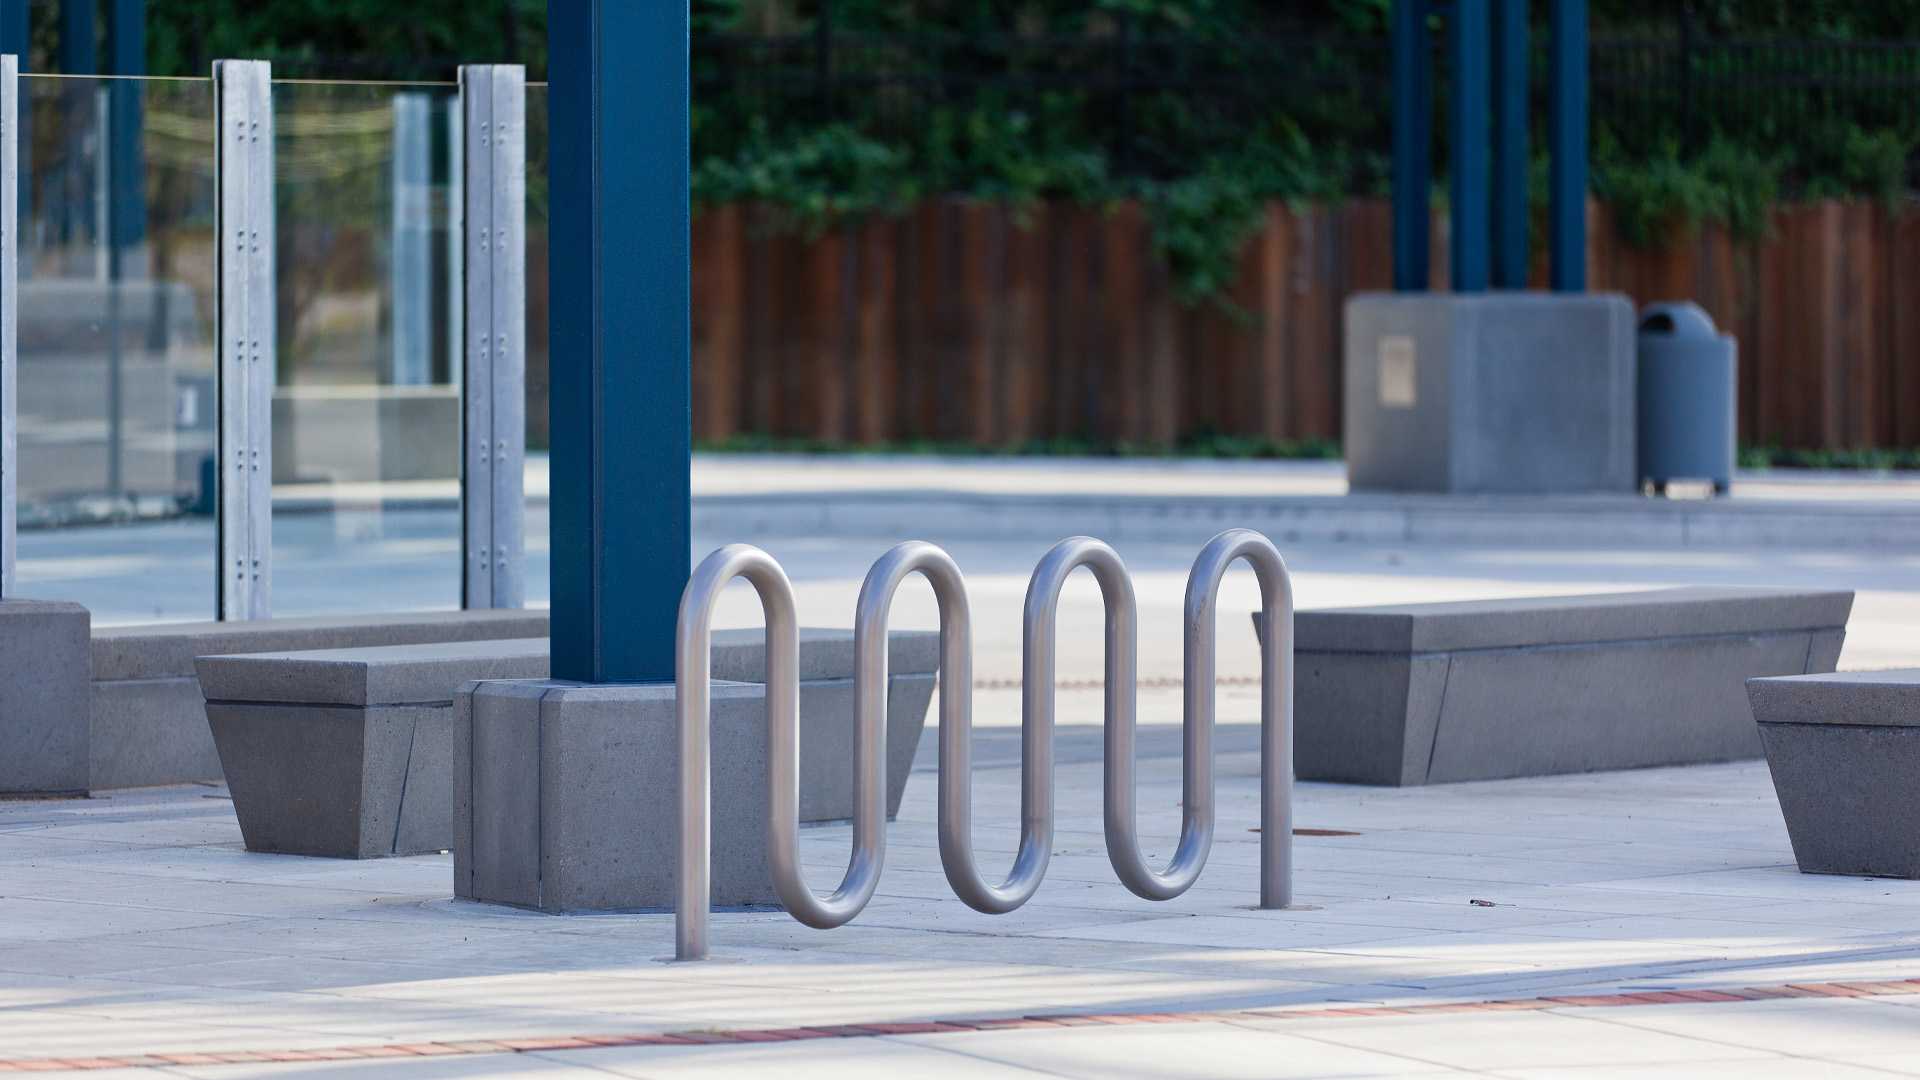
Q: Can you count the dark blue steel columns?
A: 8